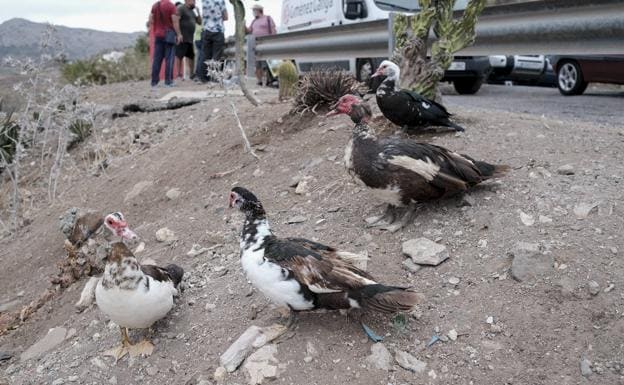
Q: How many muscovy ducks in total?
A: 4